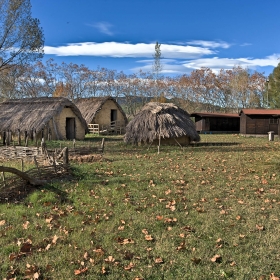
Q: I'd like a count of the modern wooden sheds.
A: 2